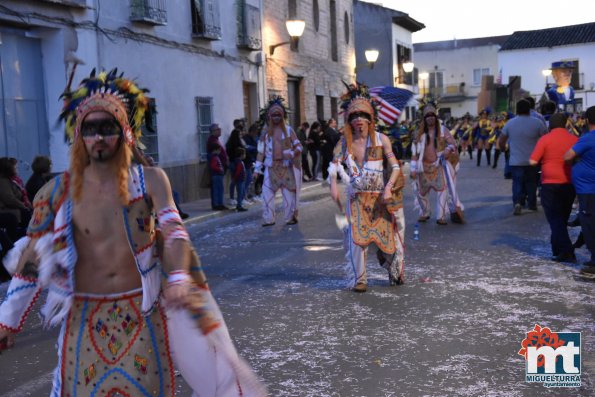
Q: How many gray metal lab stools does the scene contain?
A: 0